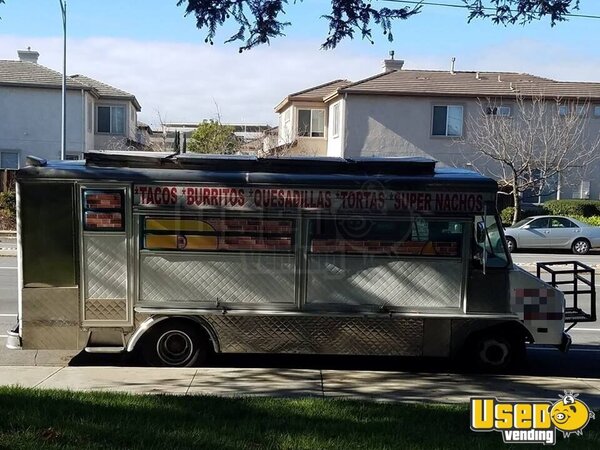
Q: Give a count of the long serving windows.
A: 2